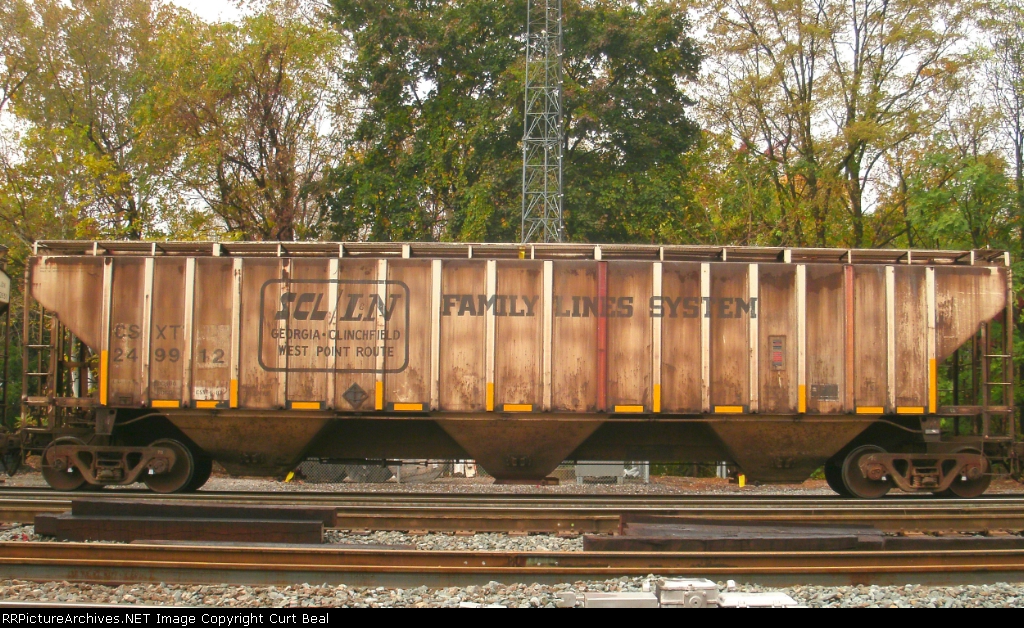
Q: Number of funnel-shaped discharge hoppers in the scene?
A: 3